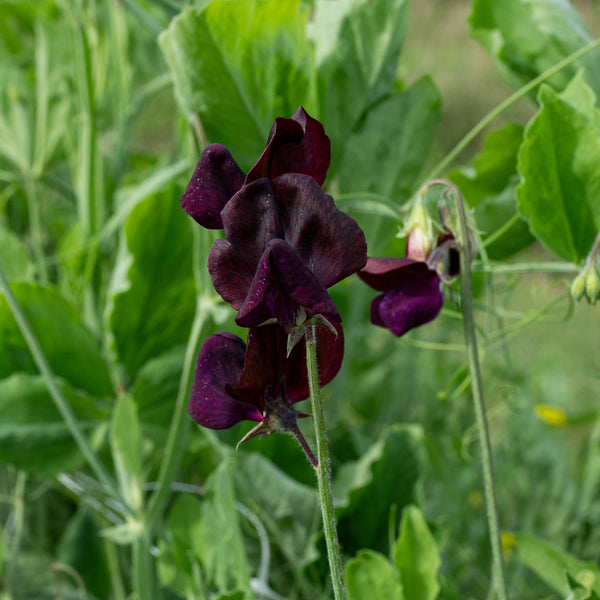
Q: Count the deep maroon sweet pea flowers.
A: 4